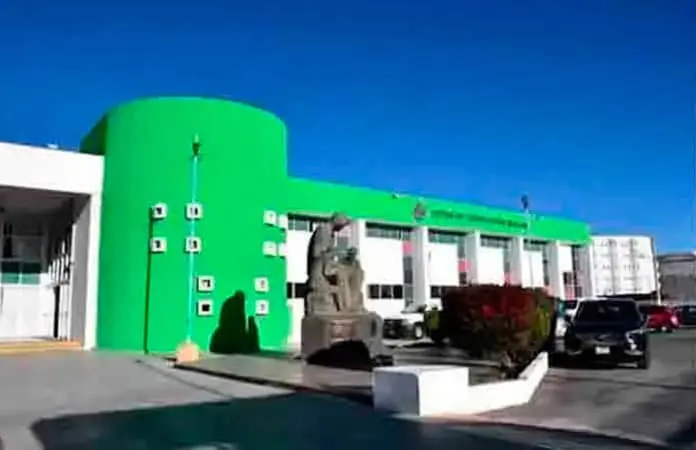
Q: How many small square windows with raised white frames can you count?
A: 12